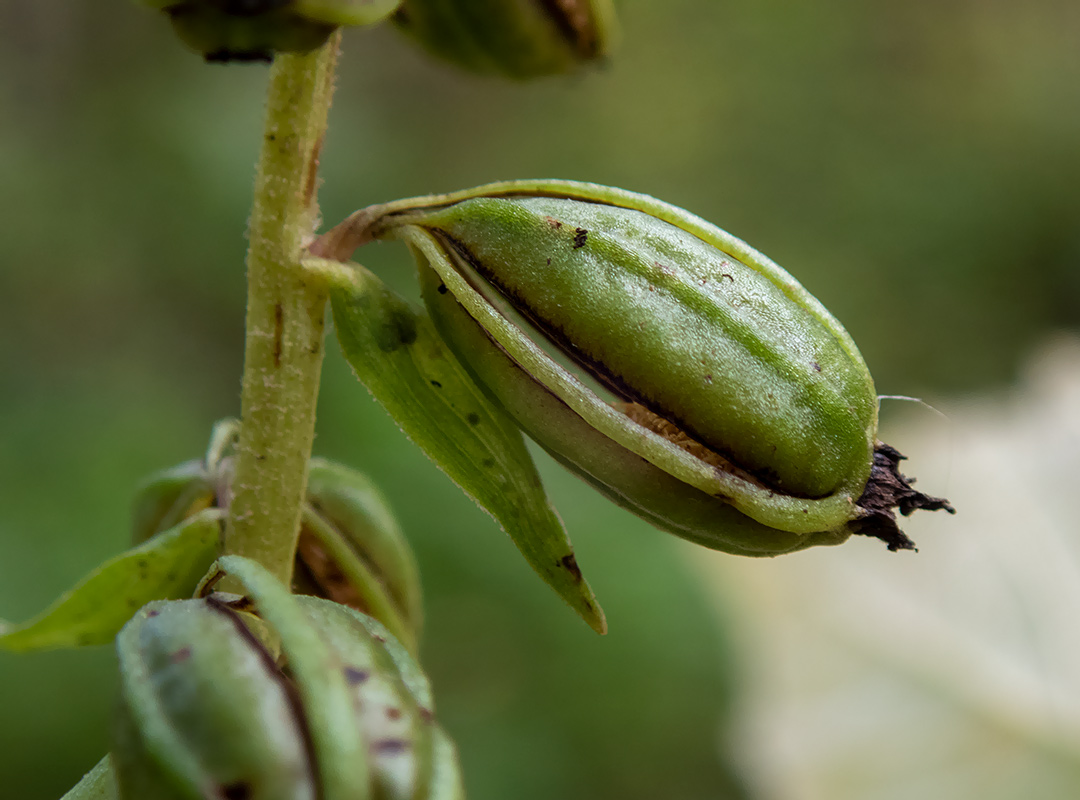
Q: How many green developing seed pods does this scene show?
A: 5